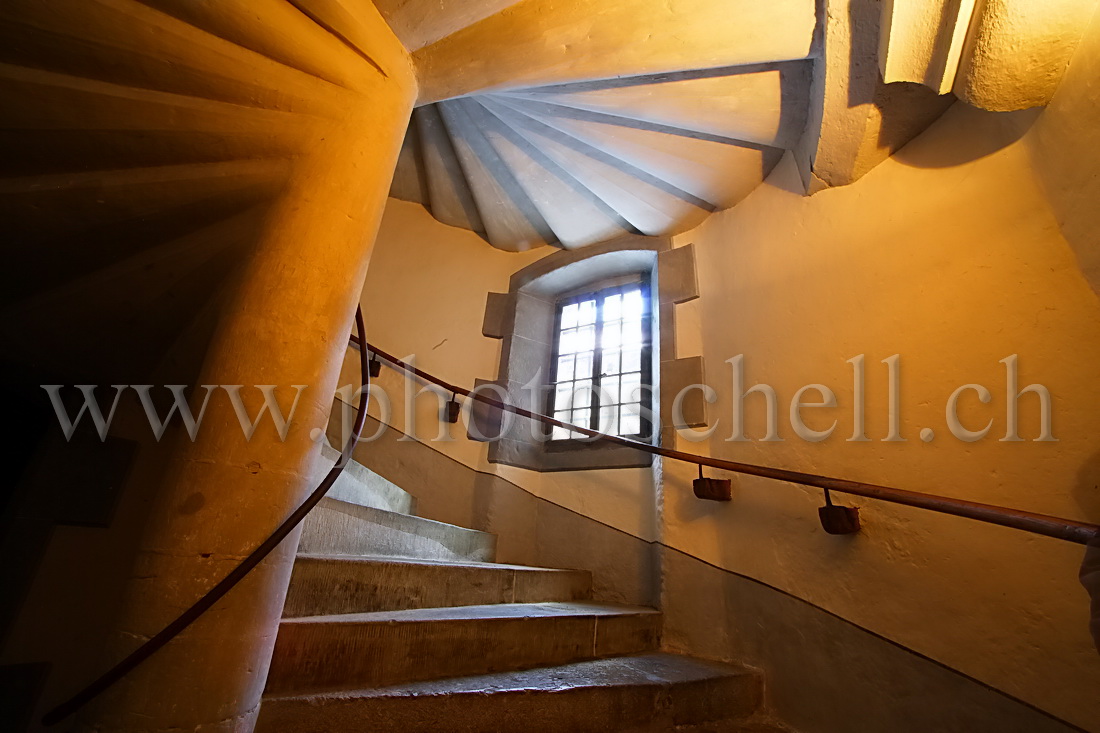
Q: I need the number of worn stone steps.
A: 5